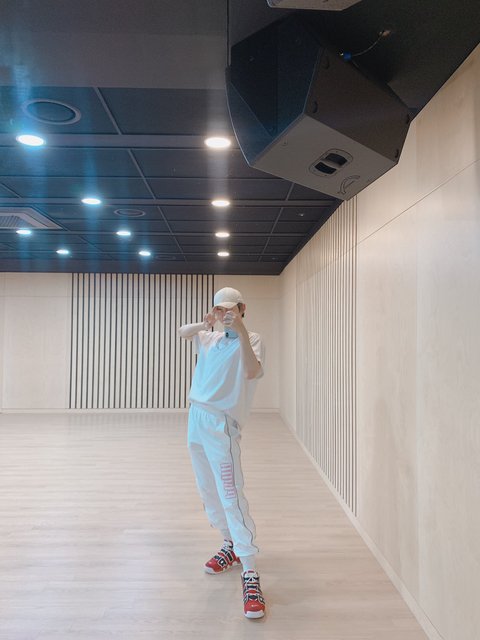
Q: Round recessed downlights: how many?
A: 10